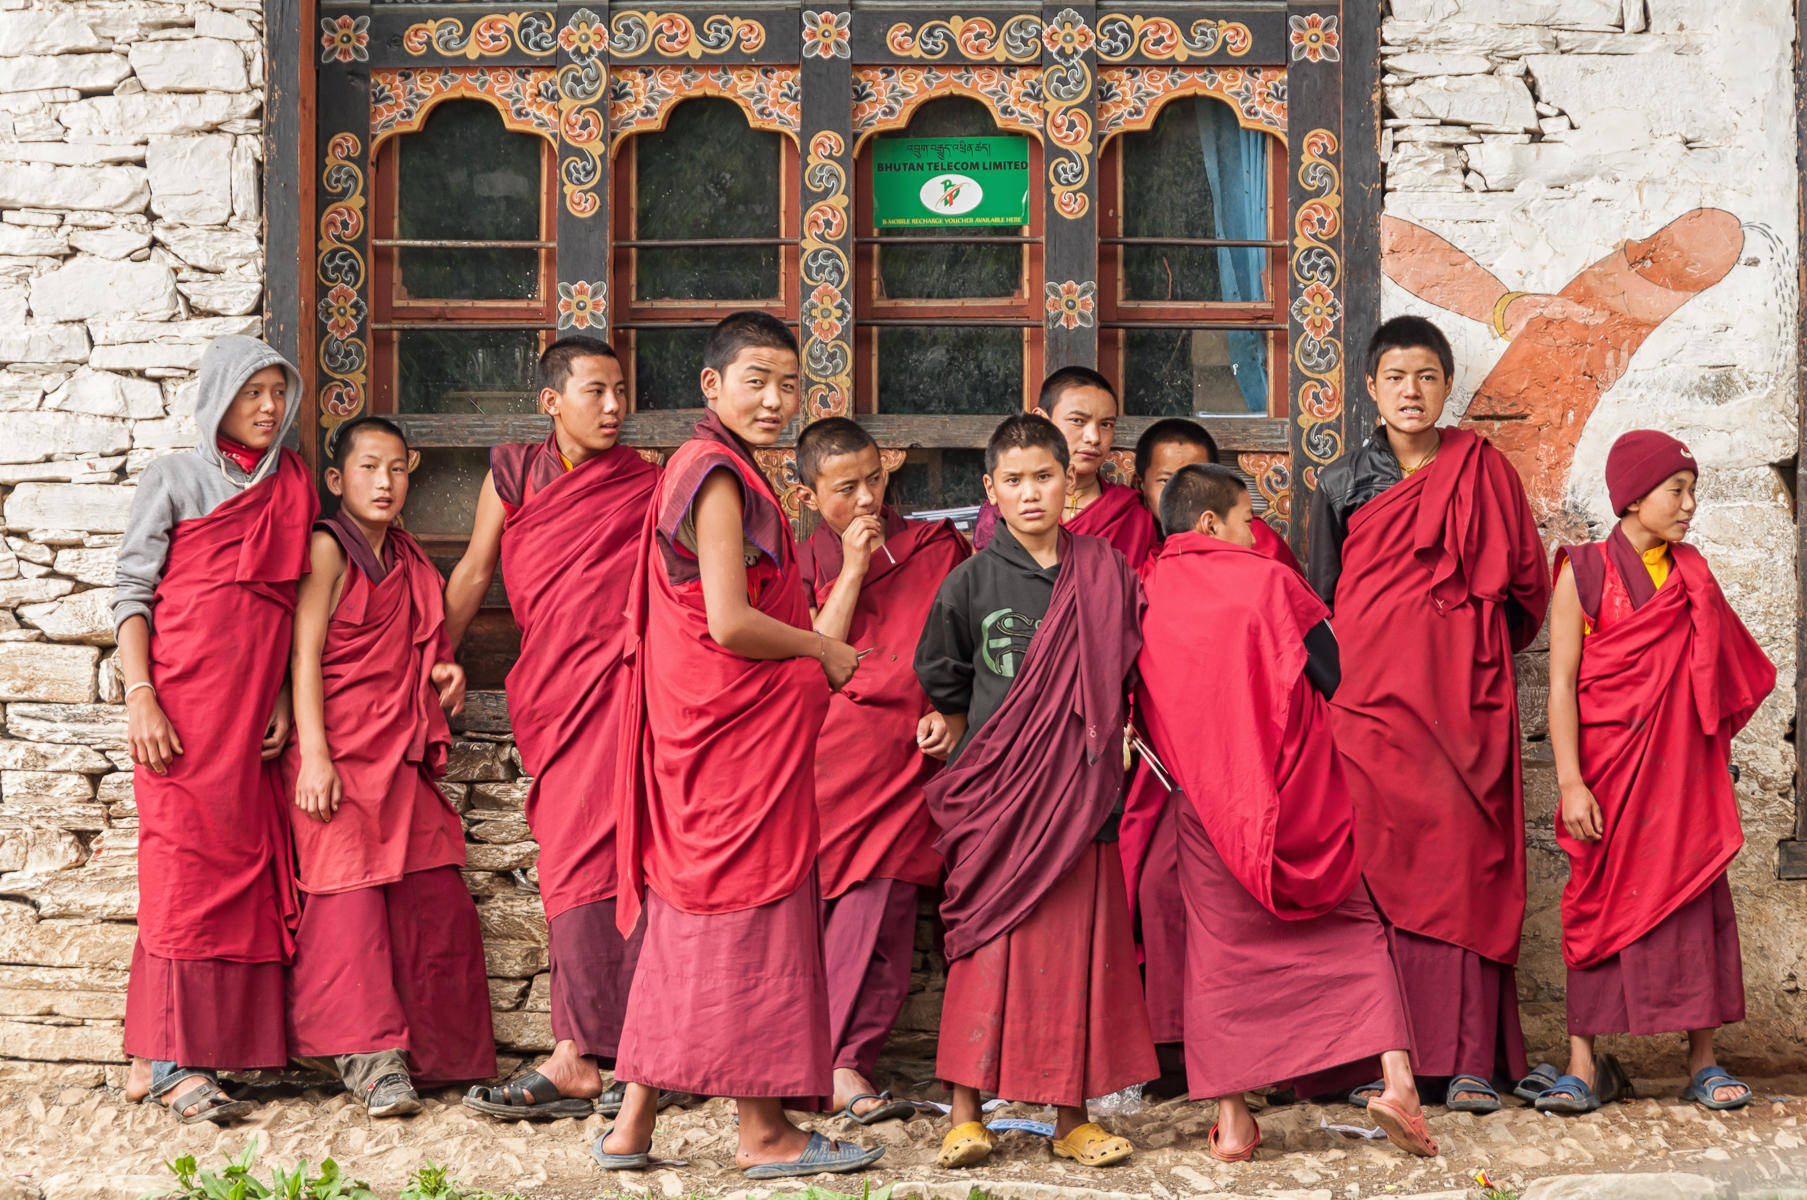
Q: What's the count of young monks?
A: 11